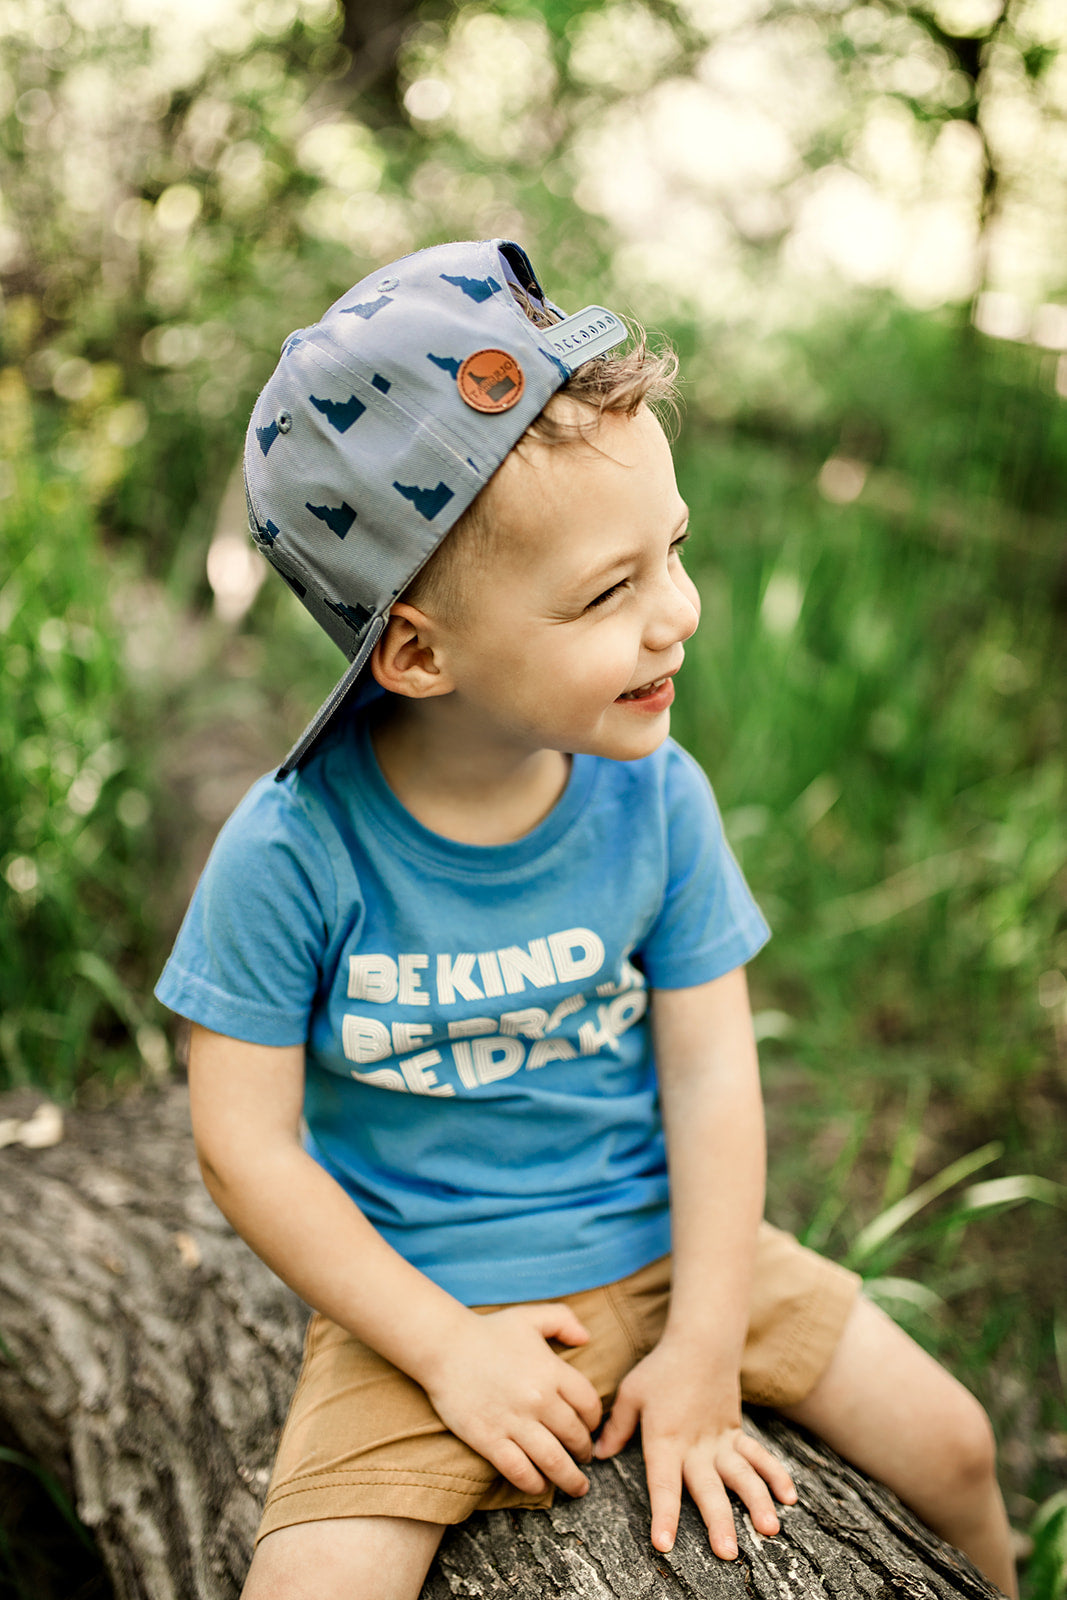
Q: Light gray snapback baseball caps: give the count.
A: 1